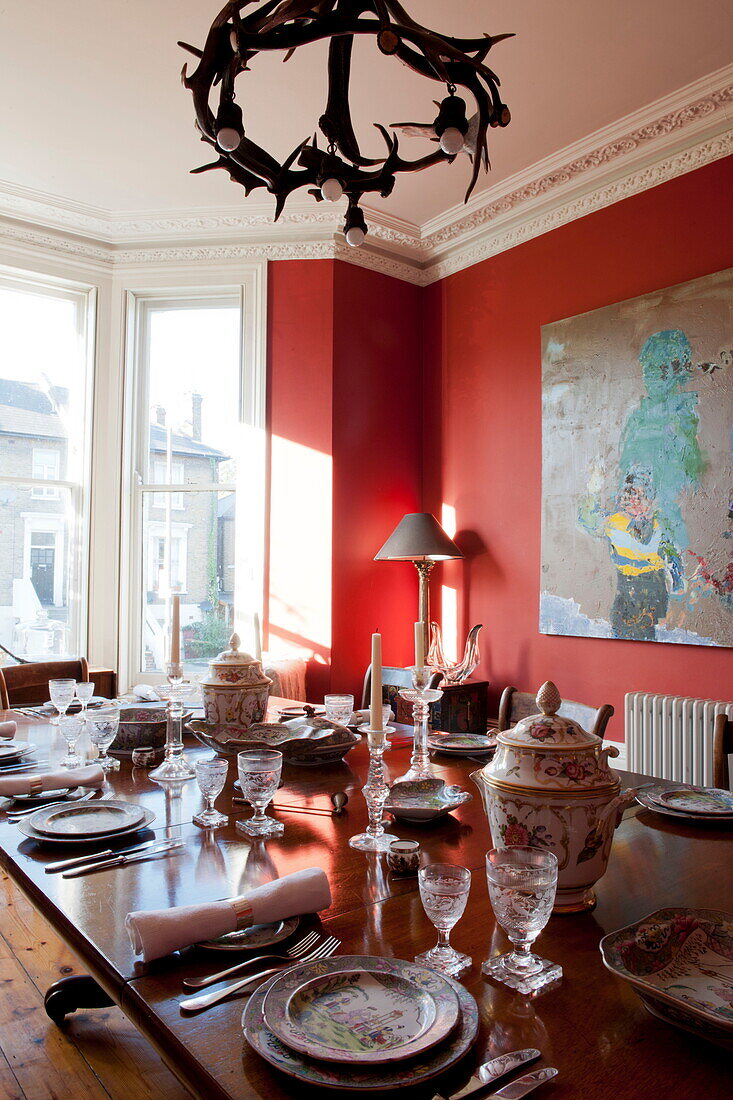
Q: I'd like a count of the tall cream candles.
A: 4